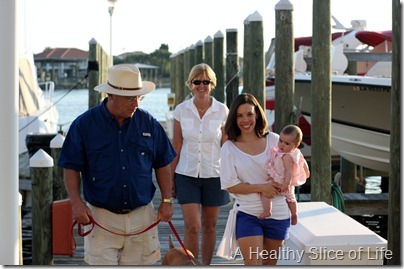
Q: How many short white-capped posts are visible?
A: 2